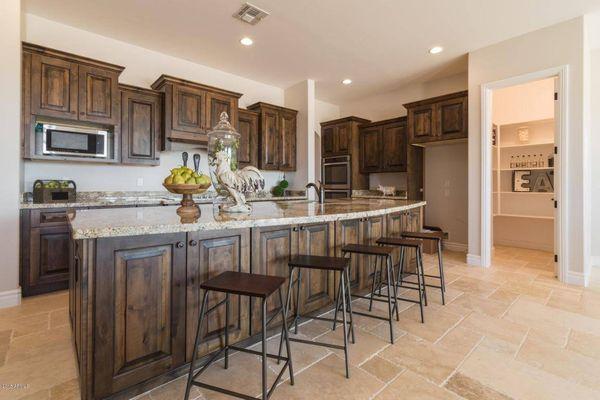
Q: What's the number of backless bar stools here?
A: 5